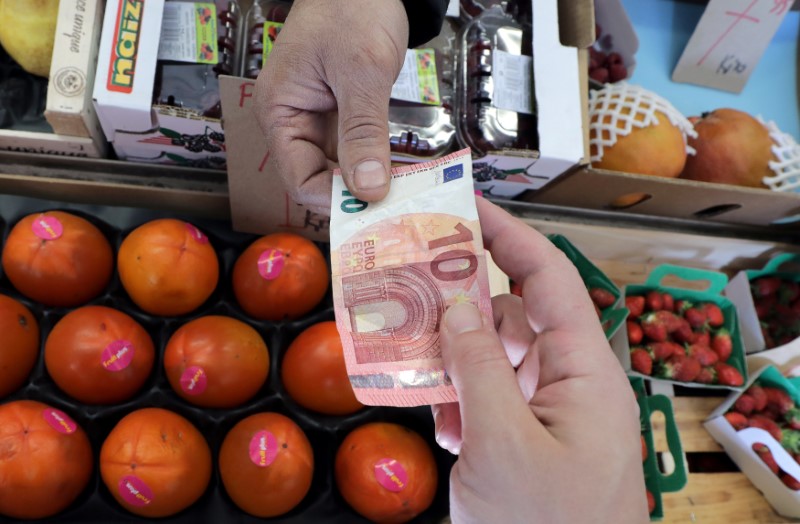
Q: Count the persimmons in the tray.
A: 11